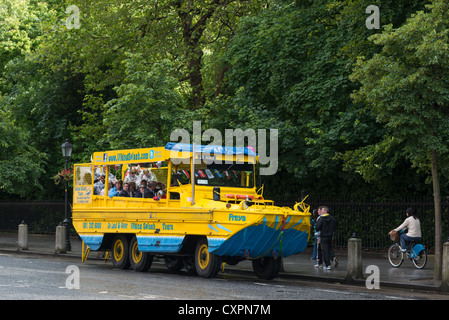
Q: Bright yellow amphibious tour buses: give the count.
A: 1